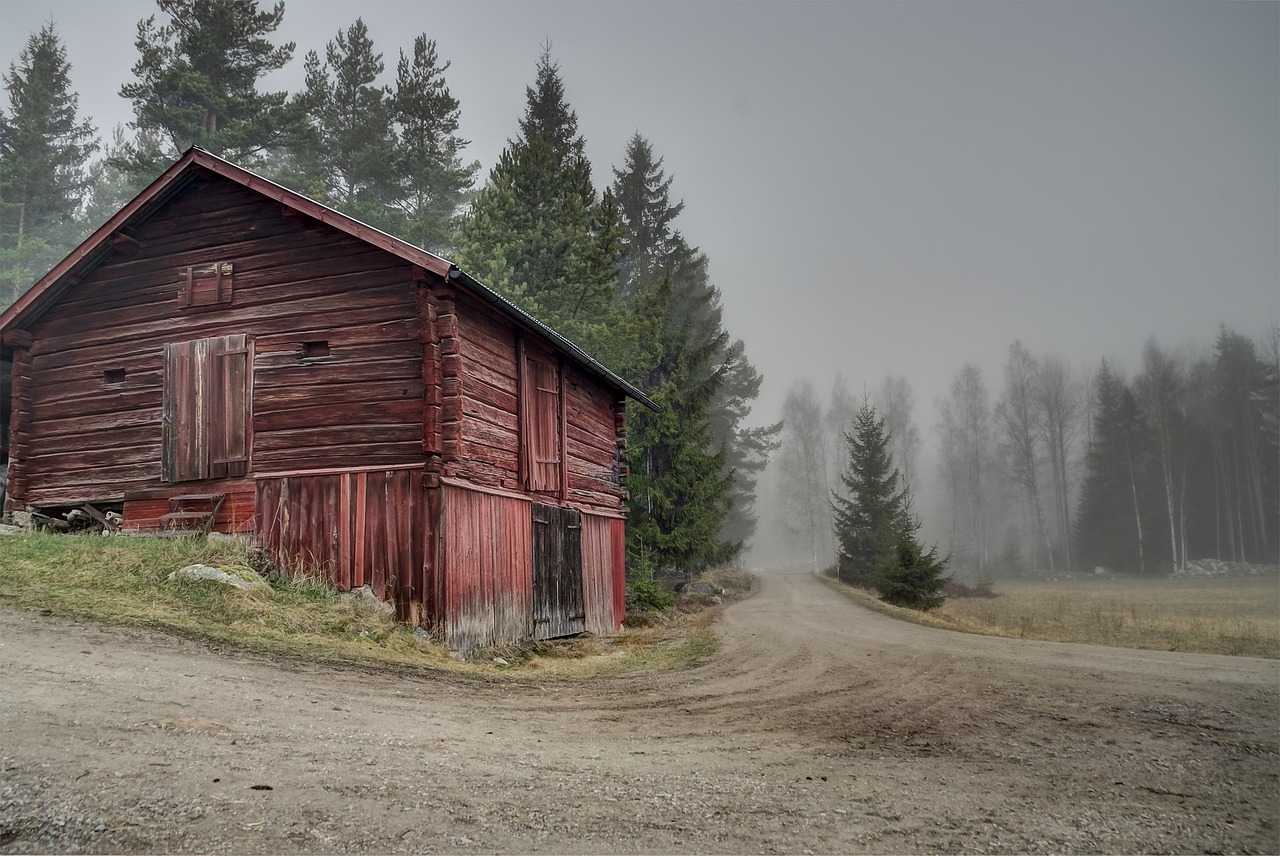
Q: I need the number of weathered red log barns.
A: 1